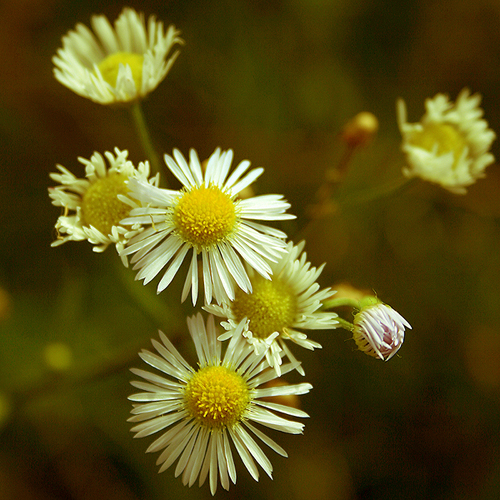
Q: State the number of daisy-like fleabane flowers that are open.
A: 6